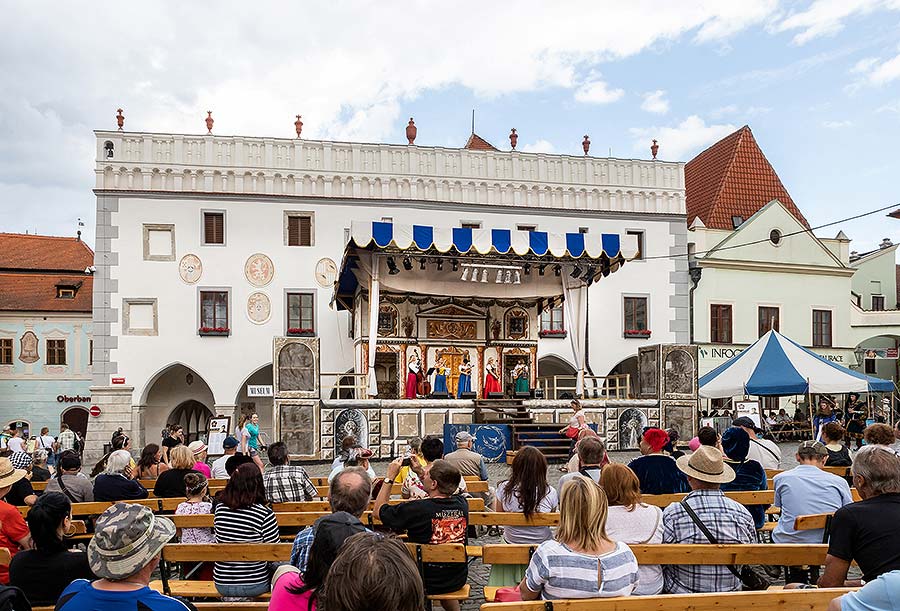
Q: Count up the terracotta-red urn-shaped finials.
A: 7